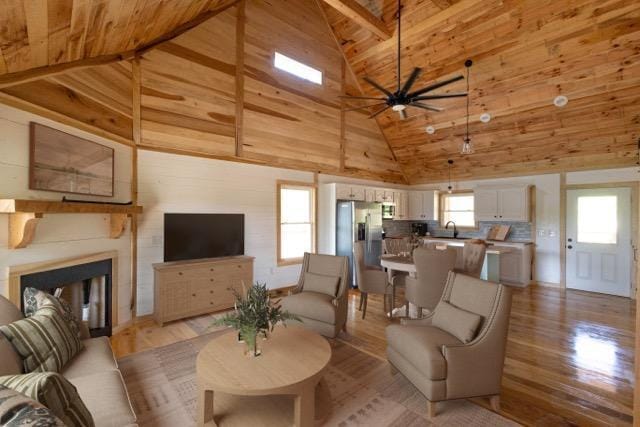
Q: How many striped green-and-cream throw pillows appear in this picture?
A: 2